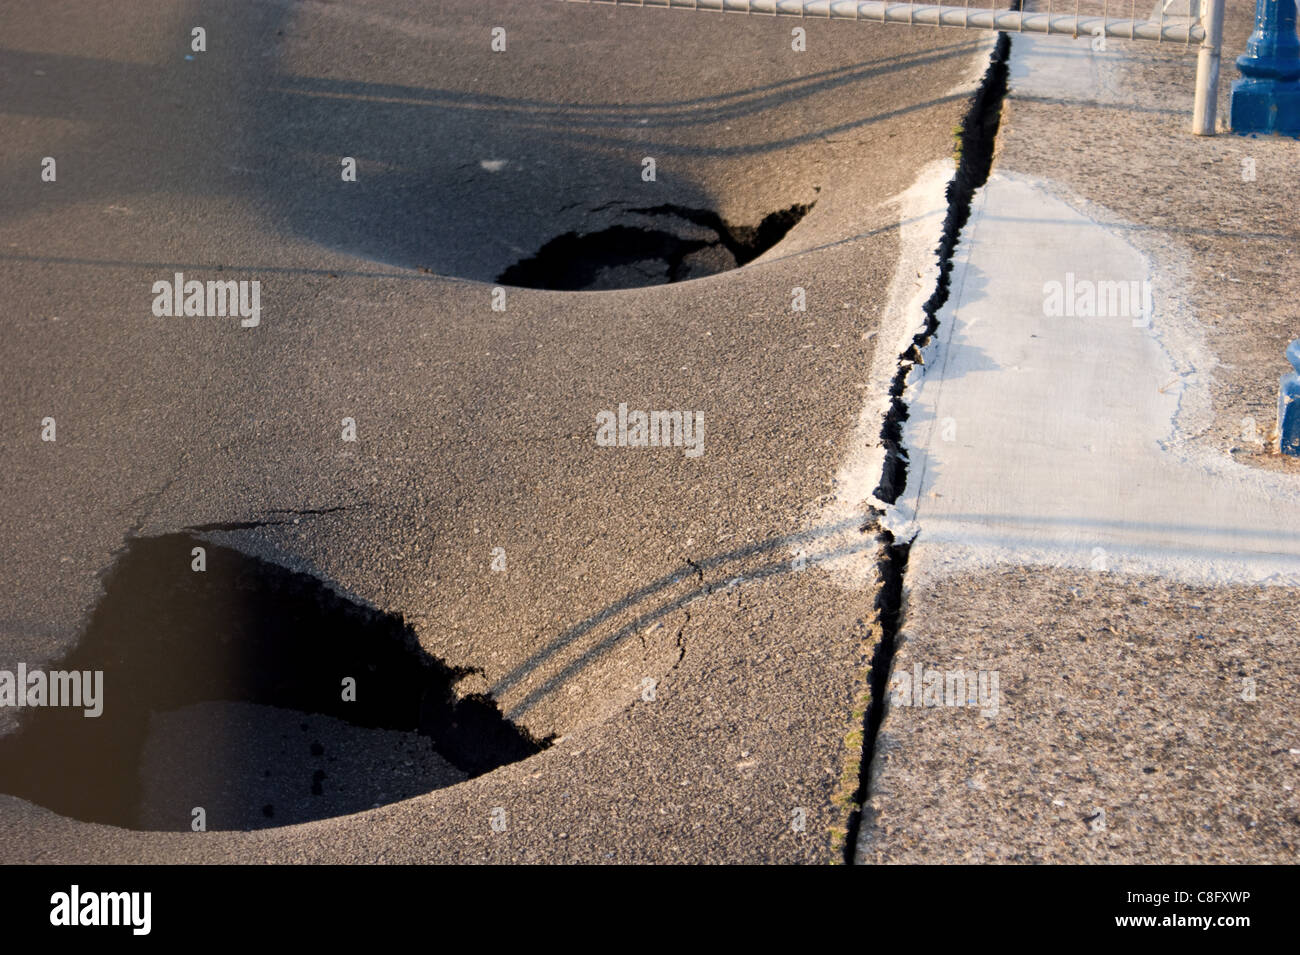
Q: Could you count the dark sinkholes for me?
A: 2